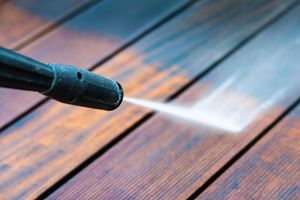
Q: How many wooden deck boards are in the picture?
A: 5